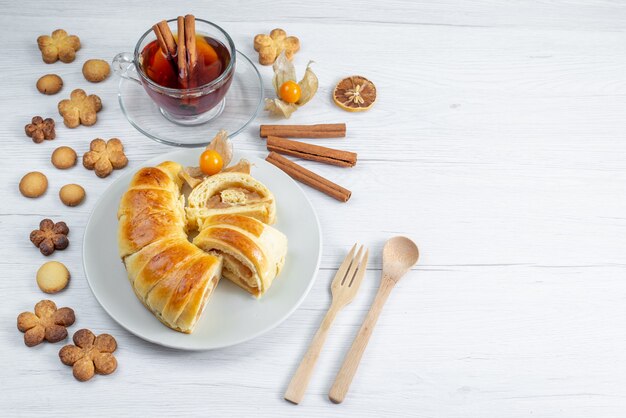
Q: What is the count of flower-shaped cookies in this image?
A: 8